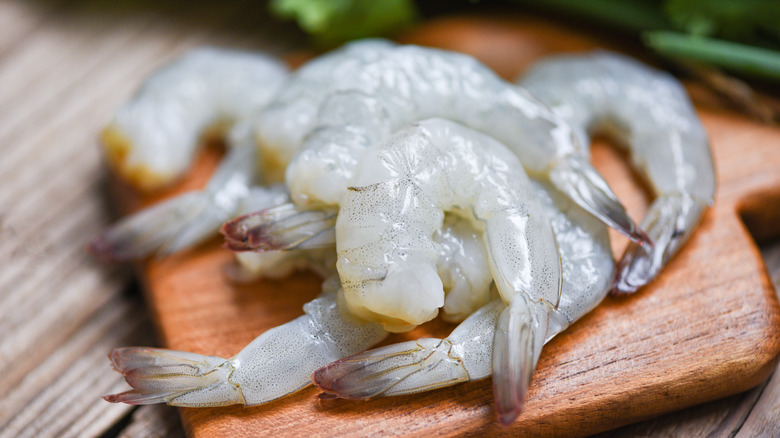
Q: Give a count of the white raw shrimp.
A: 7